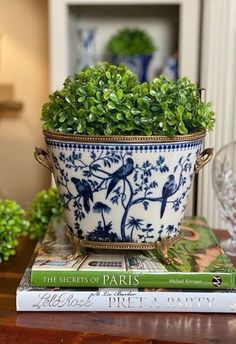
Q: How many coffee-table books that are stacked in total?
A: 2